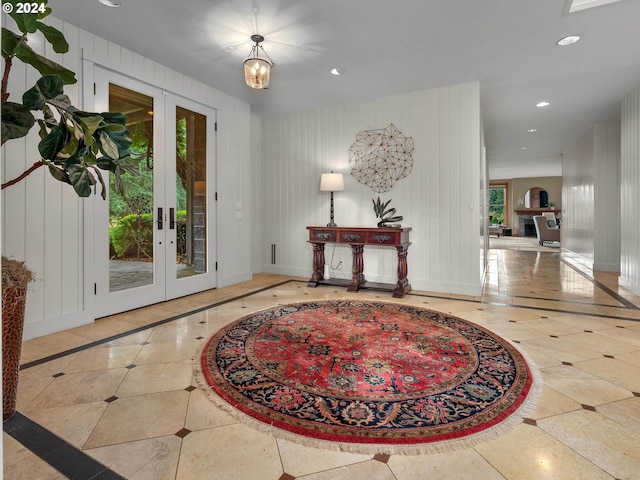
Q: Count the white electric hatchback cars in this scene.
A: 0